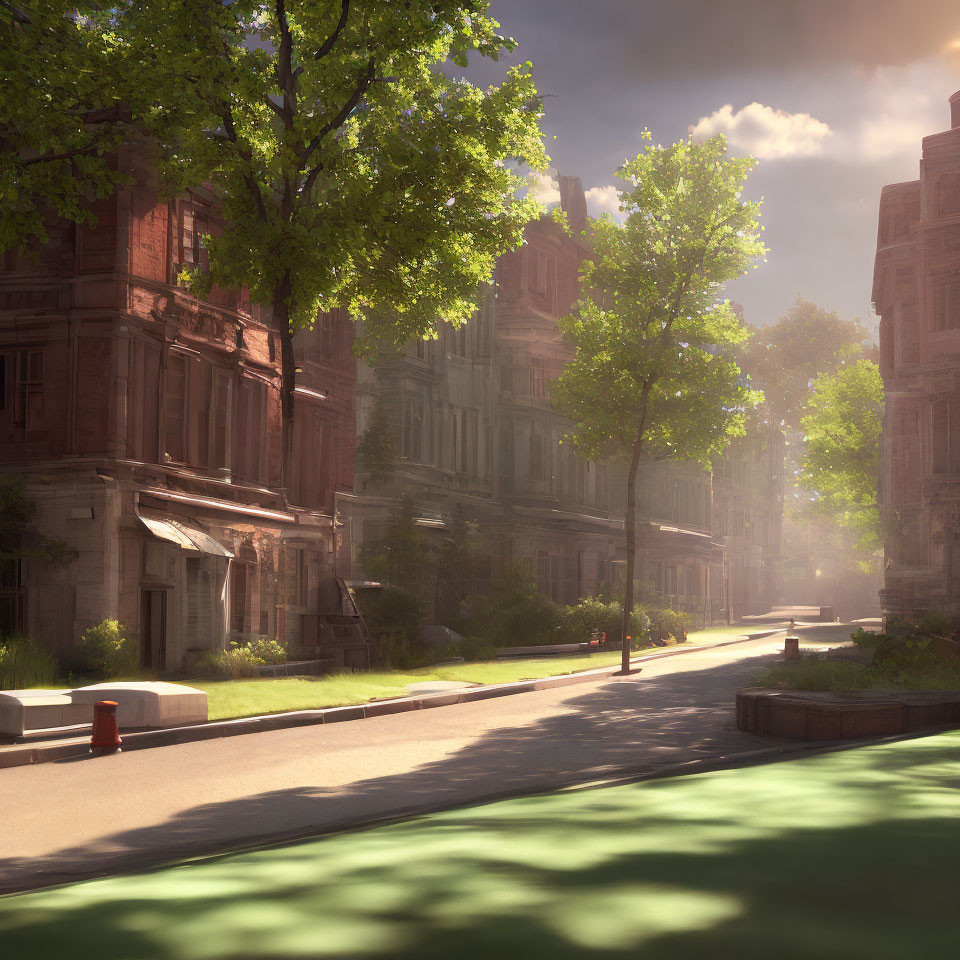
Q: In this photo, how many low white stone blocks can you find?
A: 2